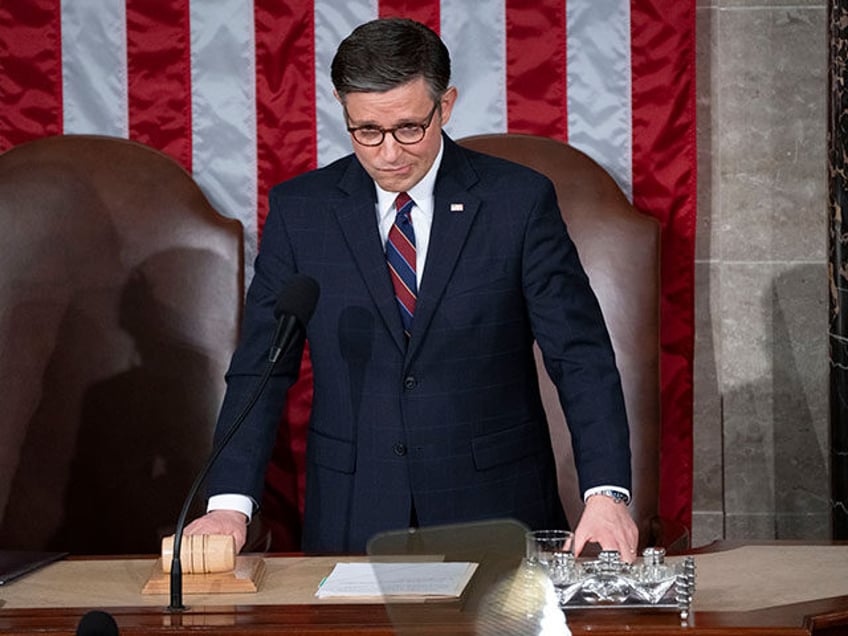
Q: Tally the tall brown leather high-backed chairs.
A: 2